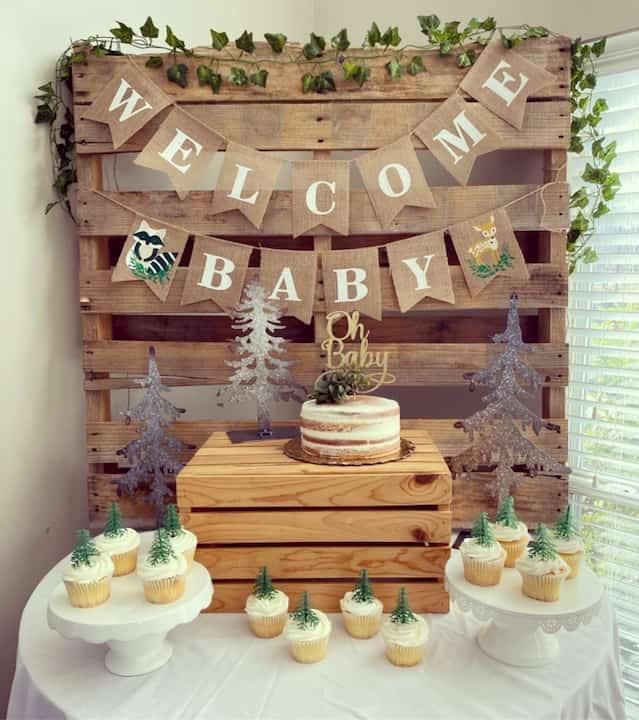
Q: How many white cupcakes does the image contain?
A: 12